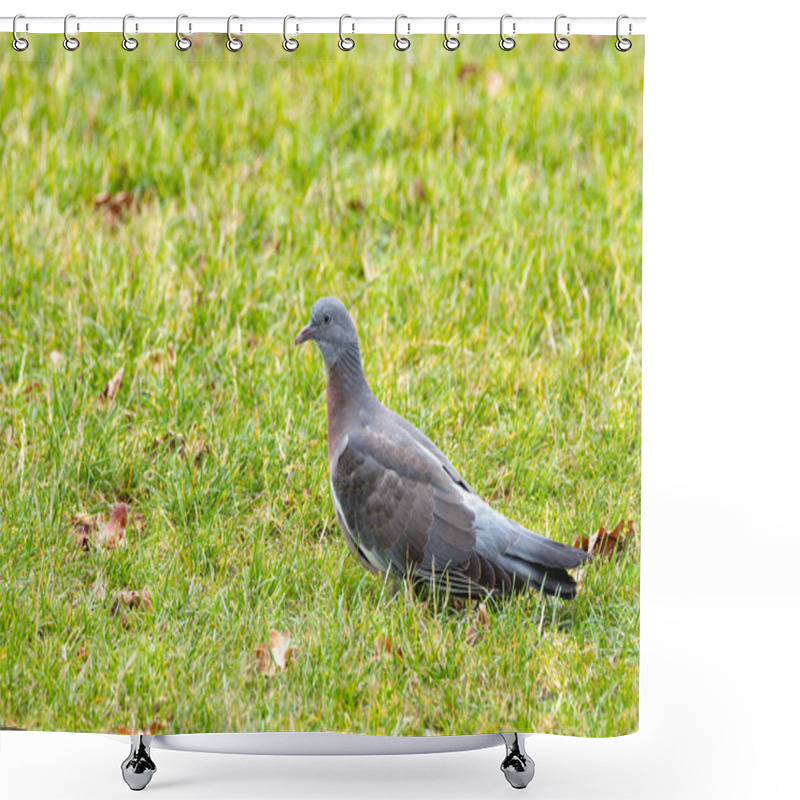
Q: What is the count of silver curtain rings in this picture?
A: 12